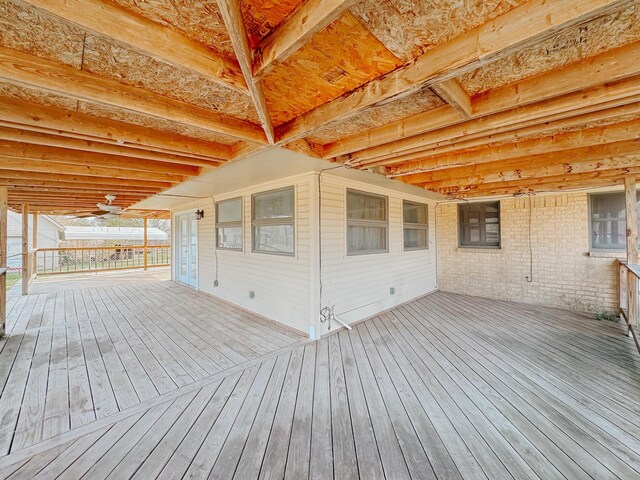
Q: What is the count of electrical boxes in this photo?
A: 3